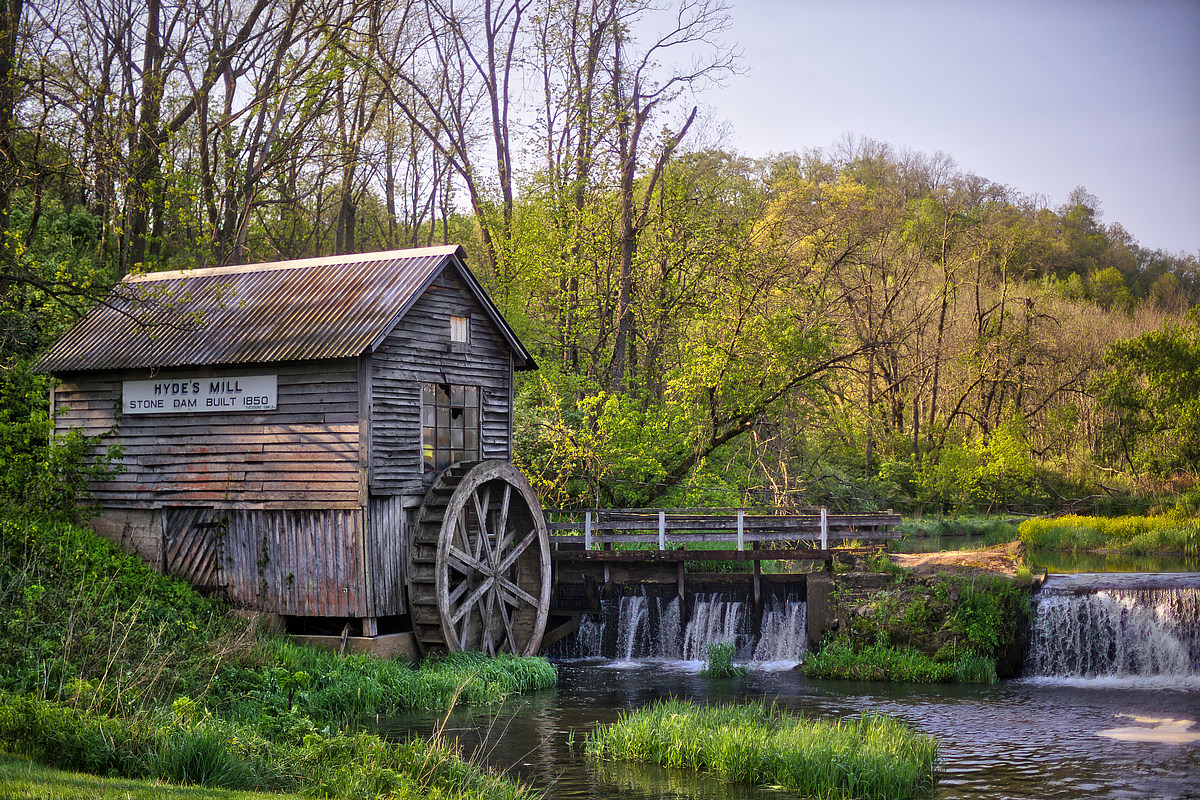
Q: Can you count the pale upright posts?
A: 4